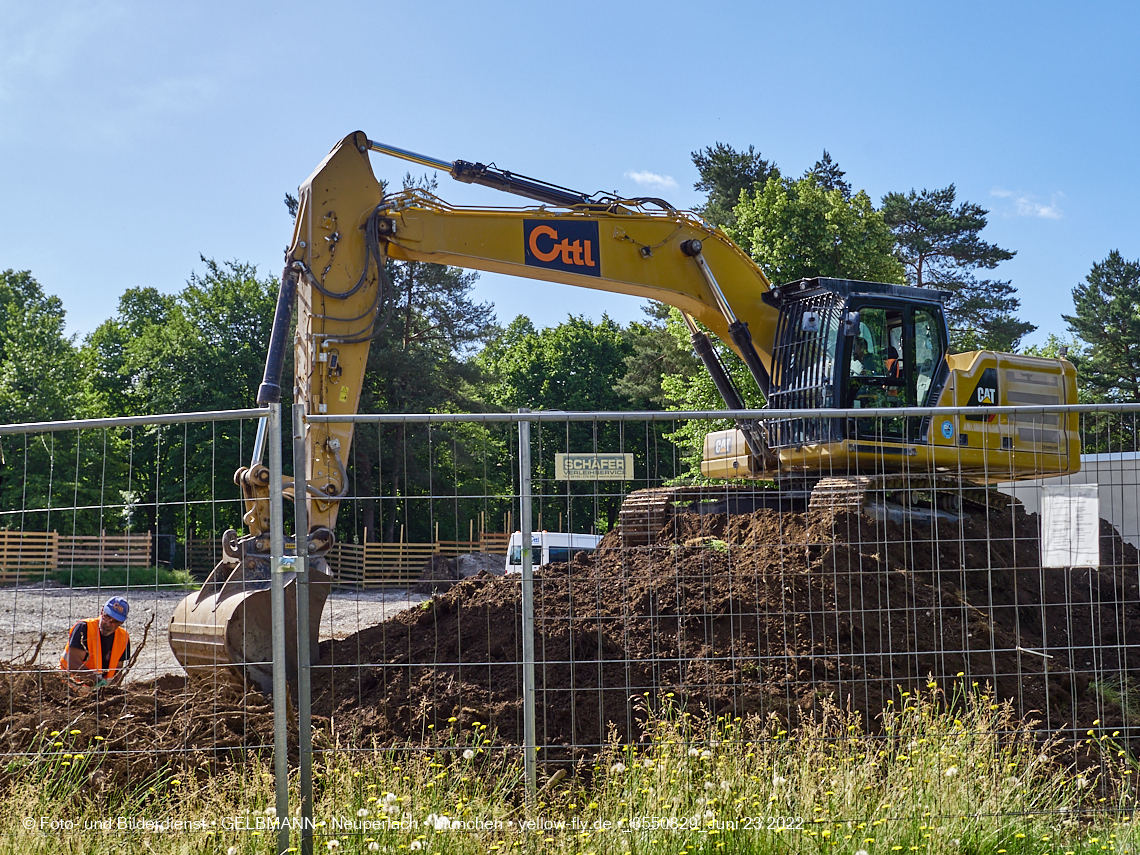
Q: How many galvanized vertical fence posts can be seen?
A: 3